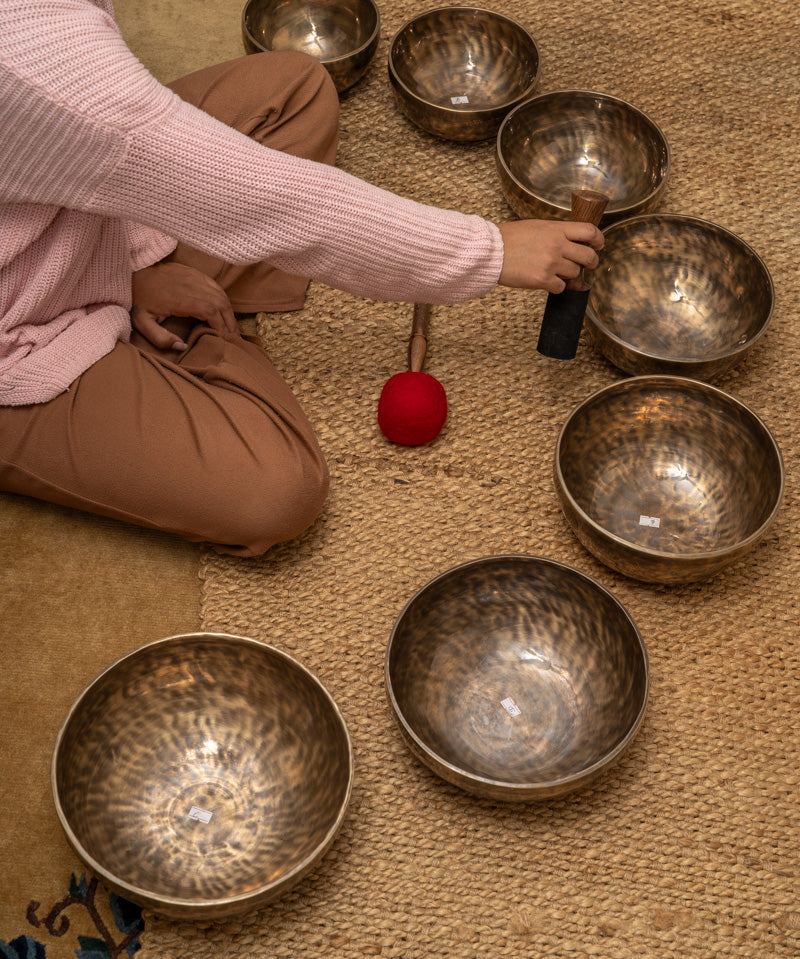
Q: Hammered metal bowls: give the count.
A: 7